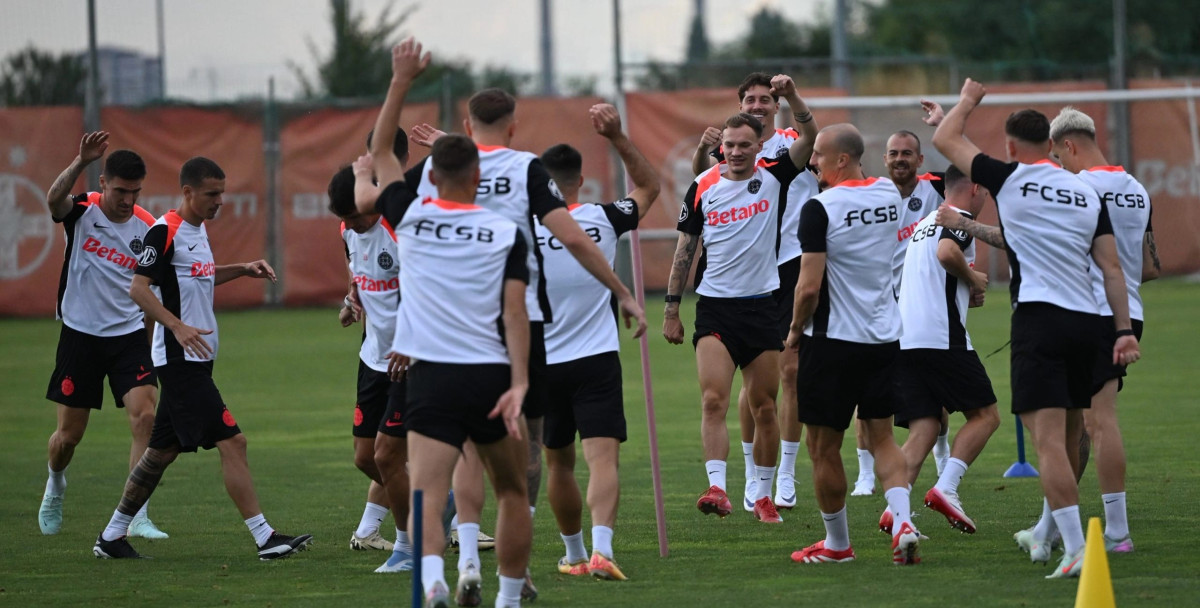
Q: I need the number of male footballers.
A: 14